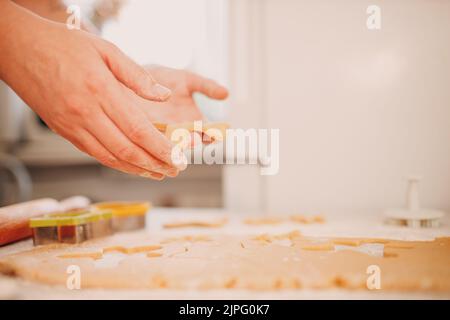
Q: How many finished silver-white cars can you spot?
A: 0